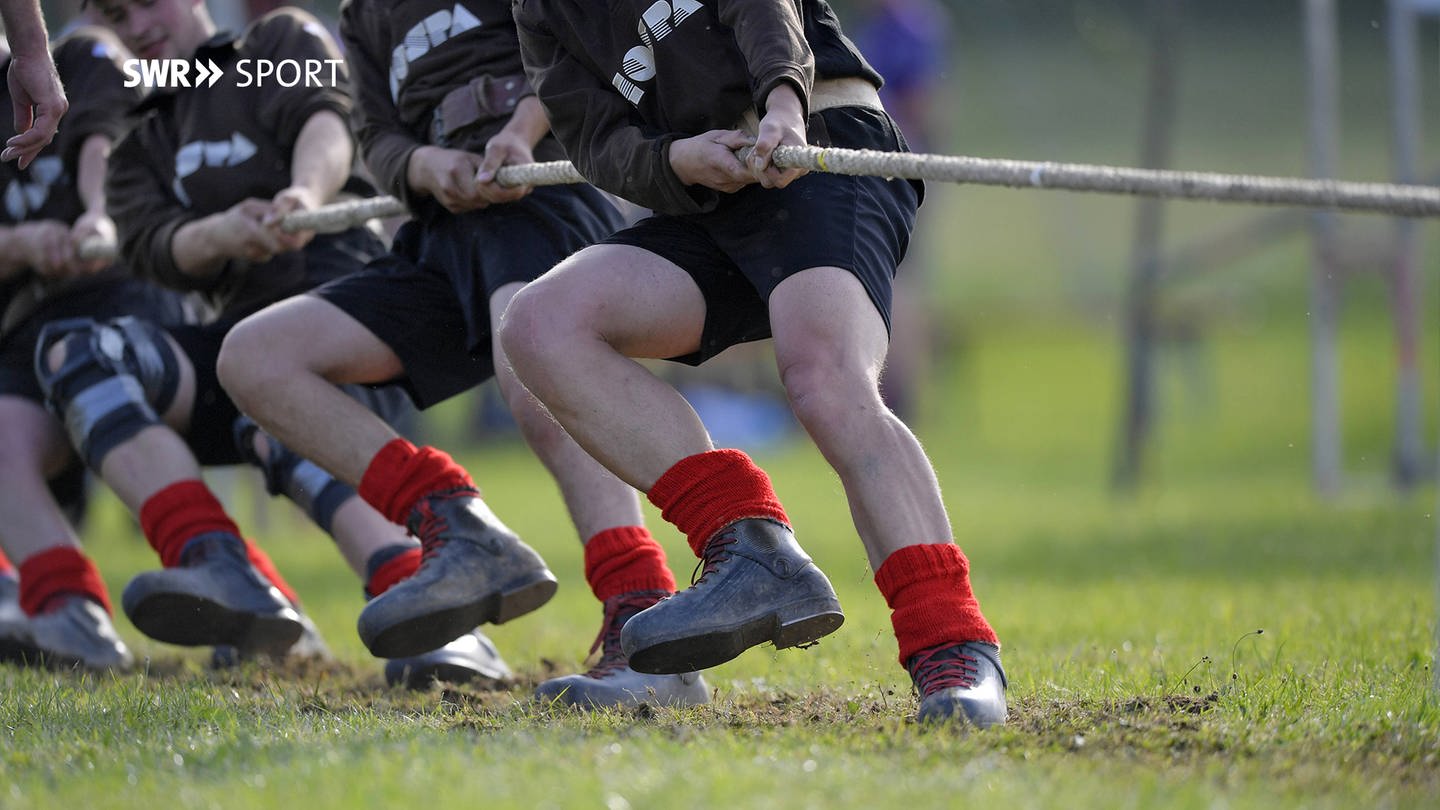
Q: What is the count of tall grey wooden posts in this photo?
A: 3